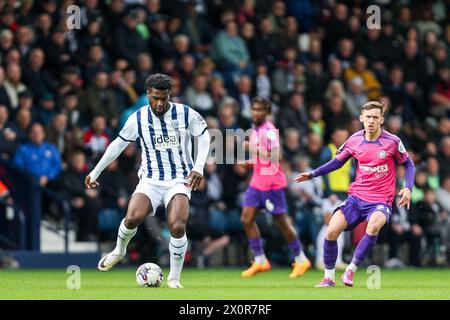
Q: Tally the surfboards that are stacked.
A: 0